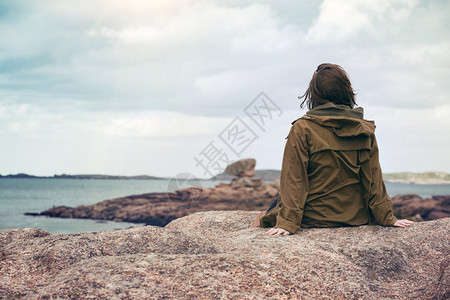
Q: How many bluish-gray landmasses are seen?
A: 2